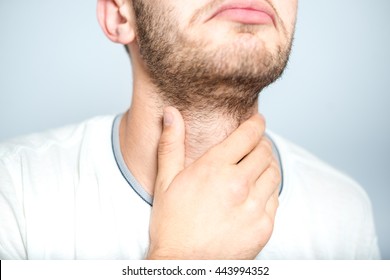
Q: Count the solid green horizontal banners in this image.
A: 0